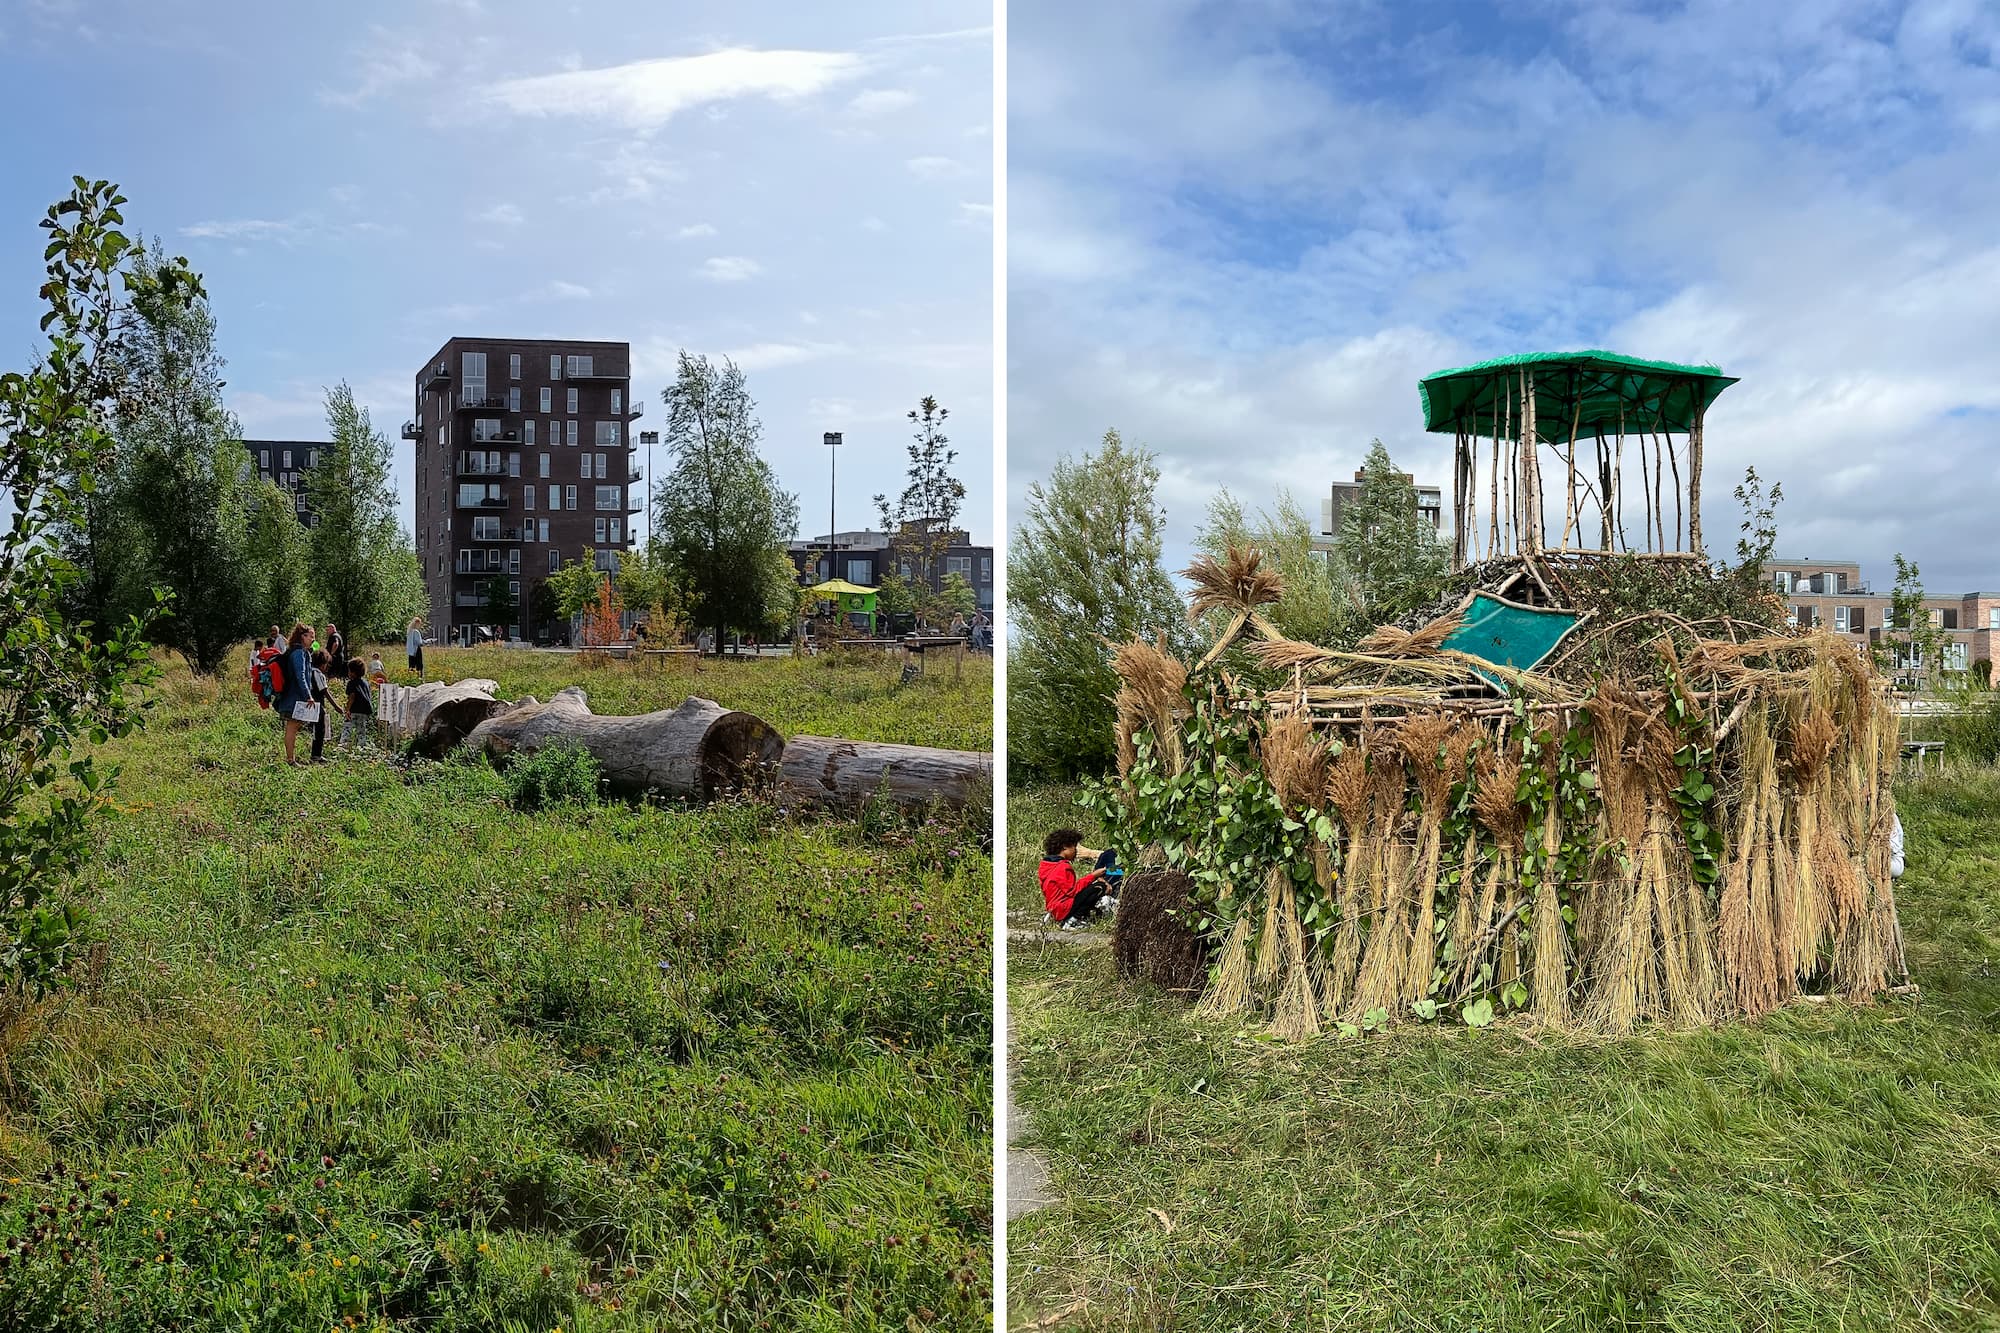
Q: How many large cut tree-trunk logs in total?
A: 3